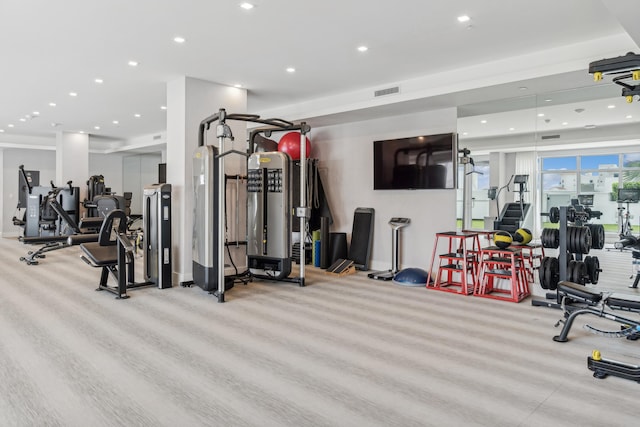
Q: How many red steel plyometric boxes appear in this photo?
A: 6